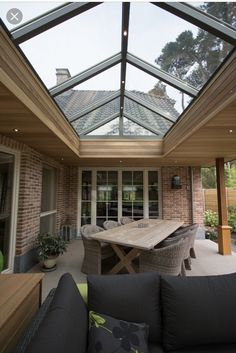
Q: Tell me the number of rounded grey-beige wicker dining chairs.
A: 6